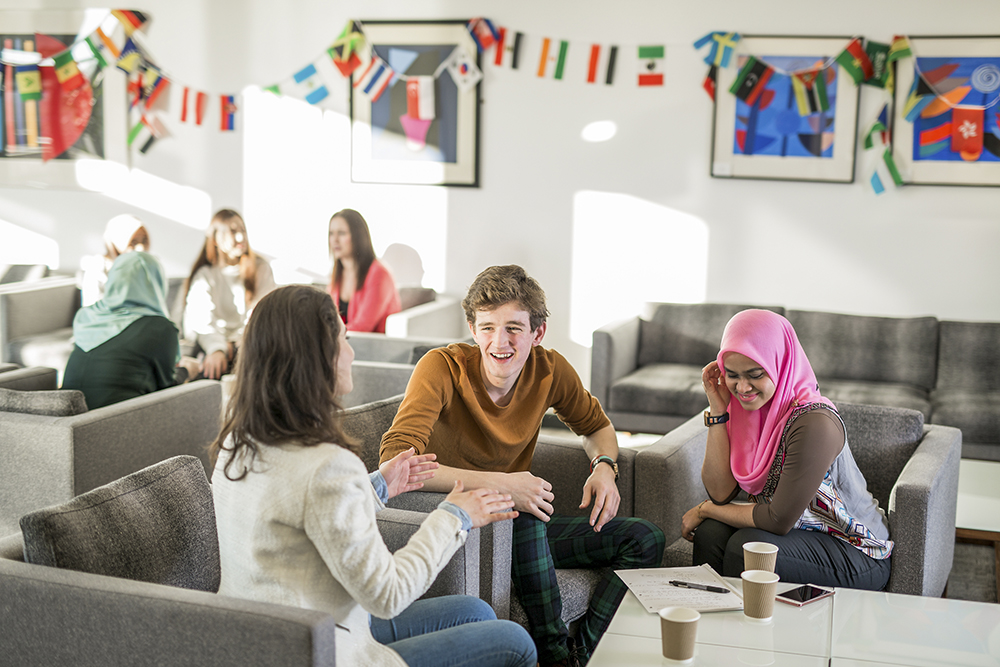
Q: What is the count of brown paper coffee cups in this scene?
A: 3